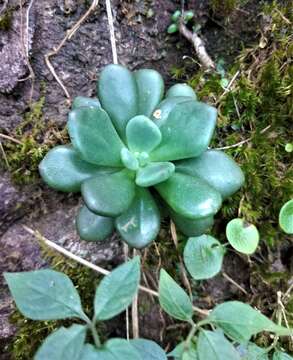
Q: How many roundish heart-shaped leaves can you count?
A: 3